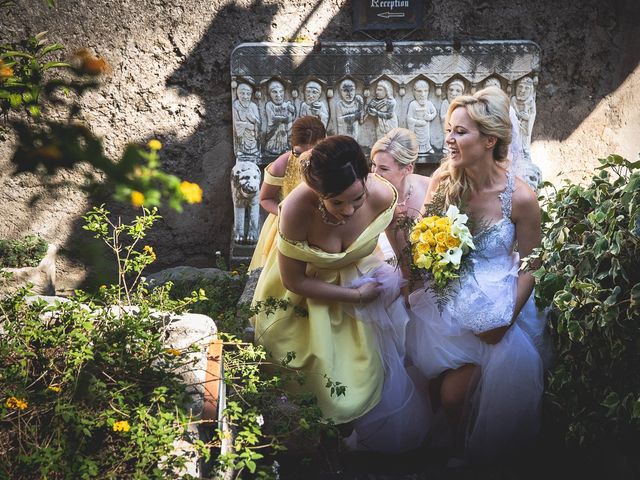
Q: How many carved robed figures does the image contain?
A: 9